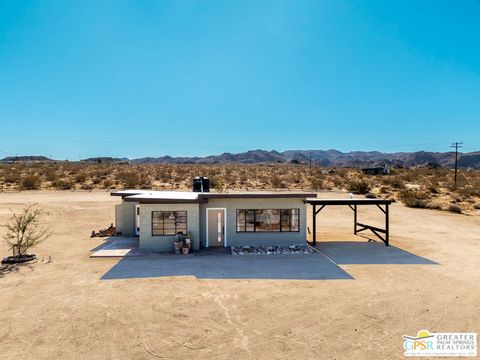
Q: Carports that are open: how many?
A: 1